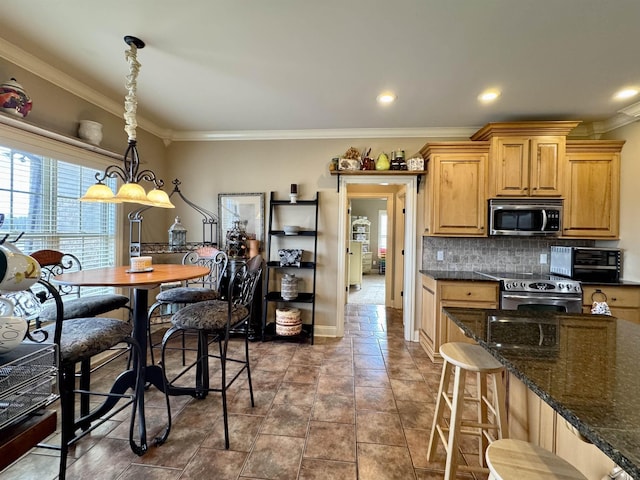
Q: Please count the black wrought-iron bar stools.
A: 4